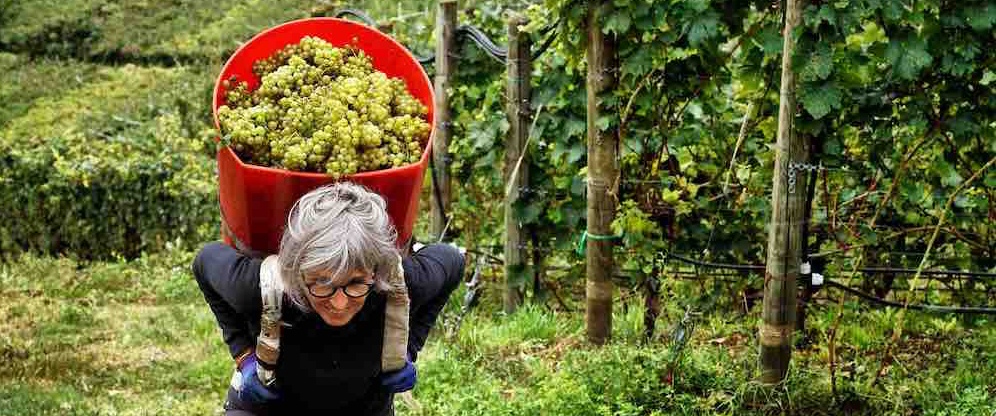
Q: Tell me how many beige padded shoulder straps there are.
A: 2